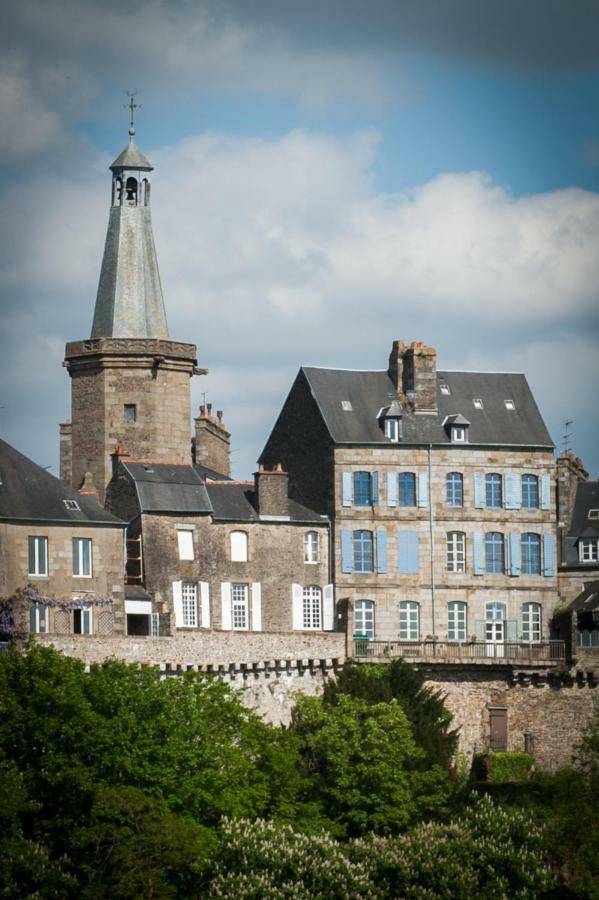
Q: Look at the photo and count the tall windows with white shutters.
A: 3